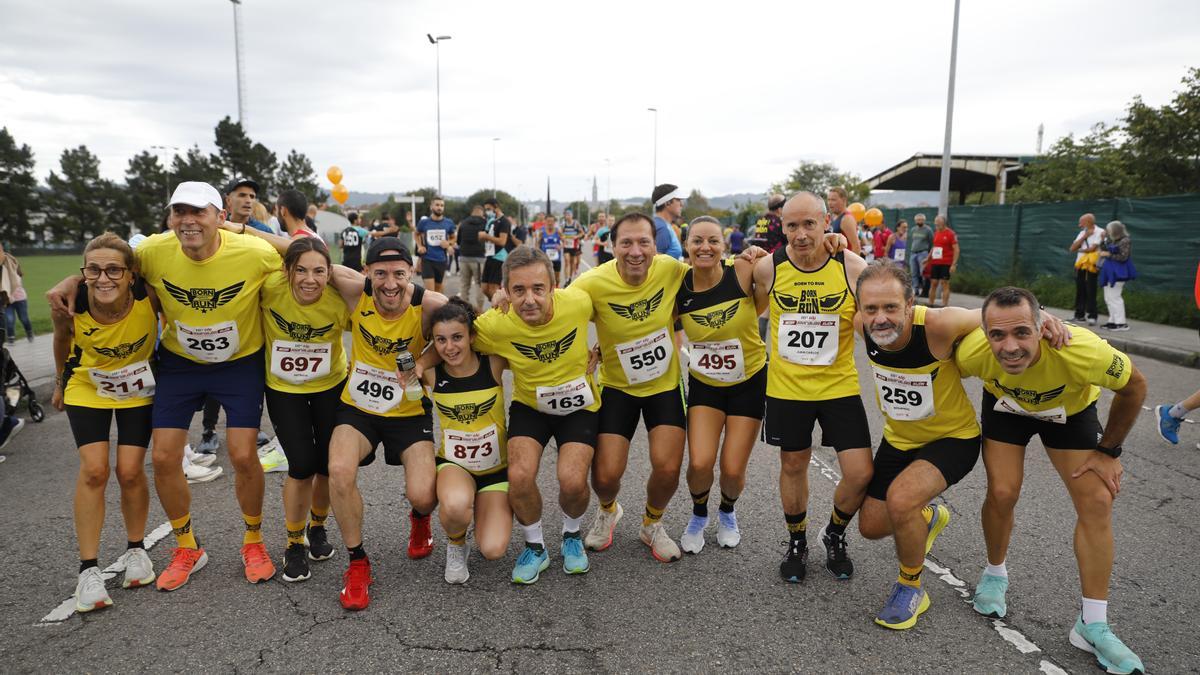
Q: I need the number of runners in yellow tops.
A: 11